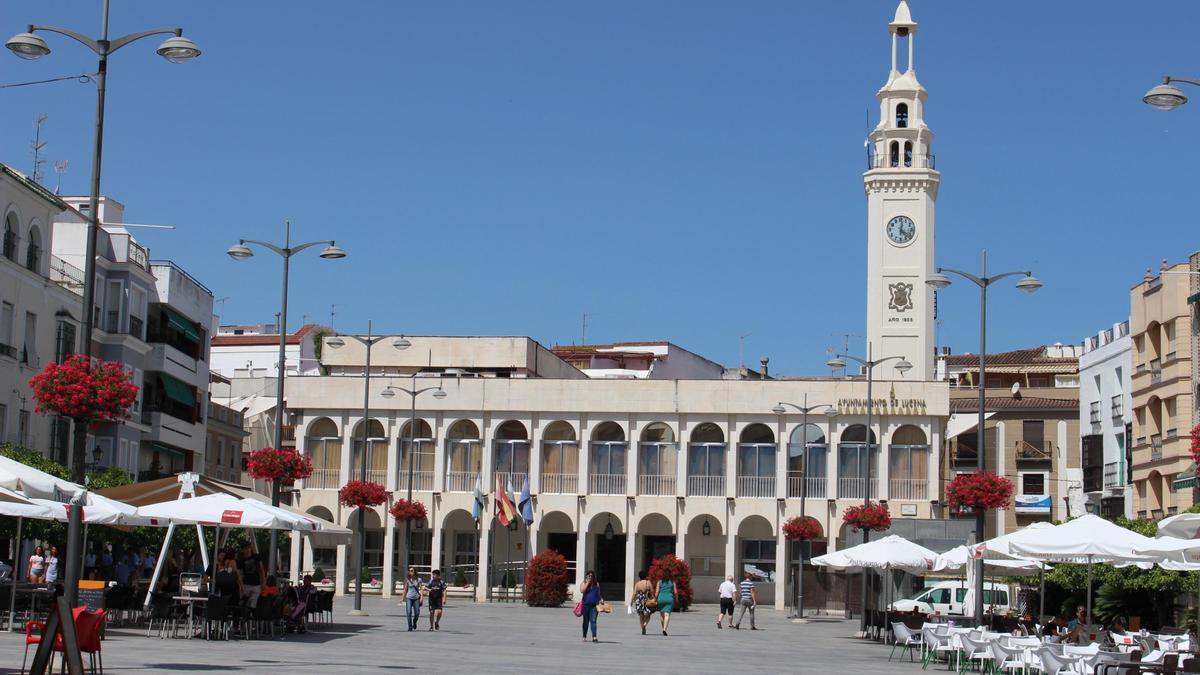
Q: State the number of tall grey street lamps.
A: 8